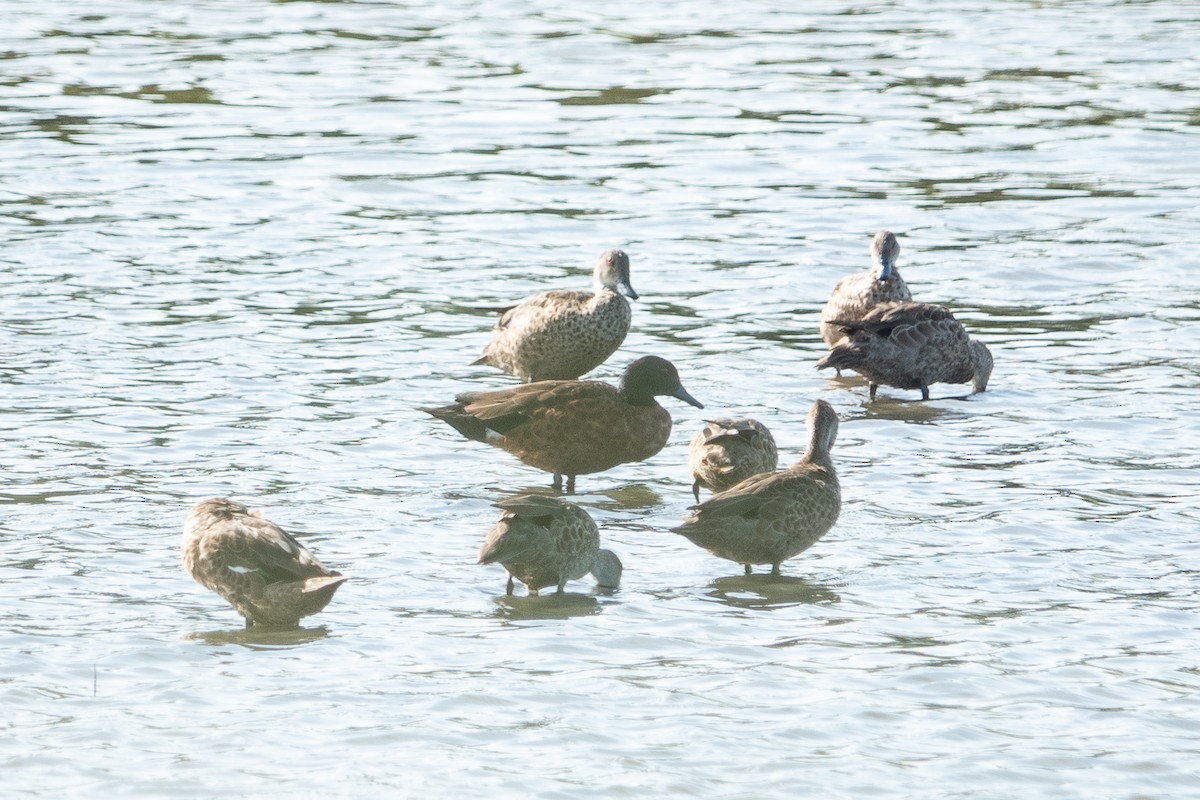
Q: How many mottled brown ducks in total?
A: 7